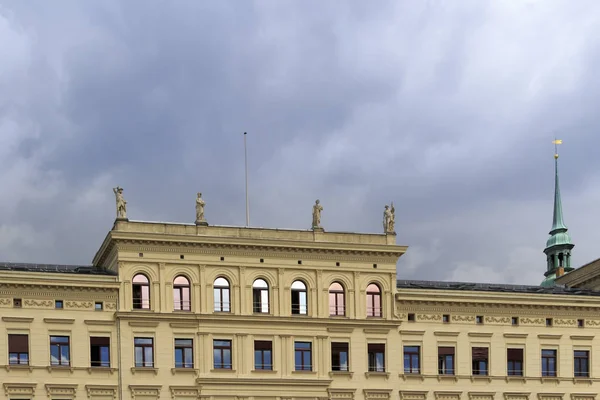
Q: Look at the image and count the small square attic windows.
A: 9